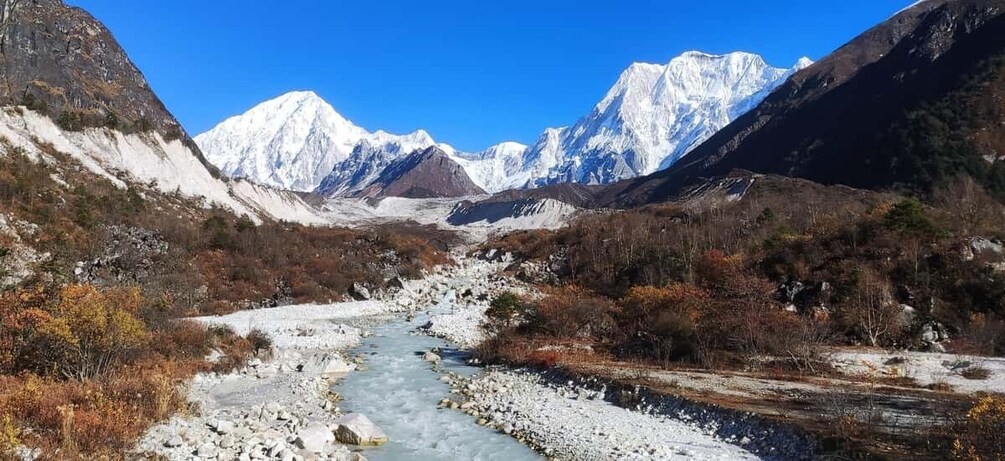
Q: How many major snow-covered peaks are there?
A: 2